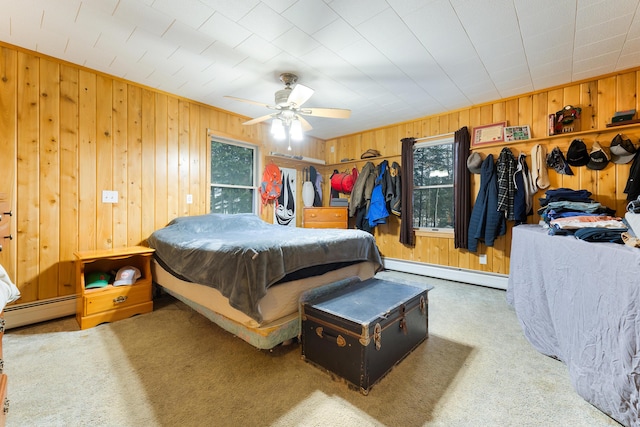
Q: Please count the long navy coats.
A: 1